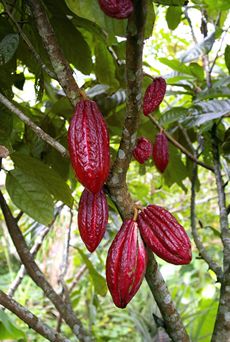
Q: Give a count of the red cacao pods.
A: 8